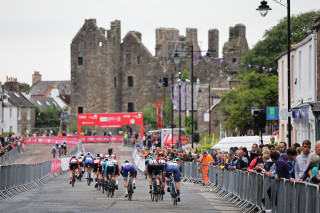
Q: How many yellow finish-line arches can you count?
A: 0